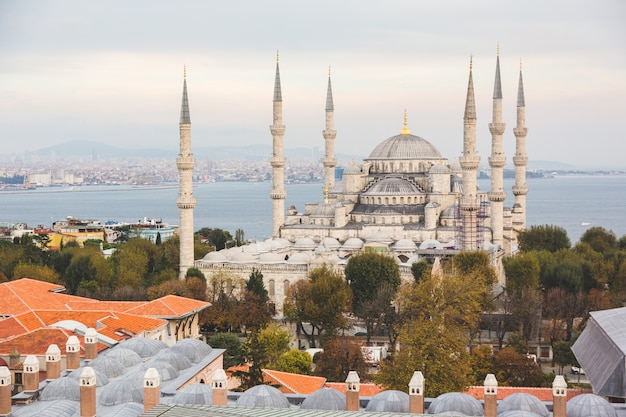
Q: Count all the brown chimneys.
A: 12